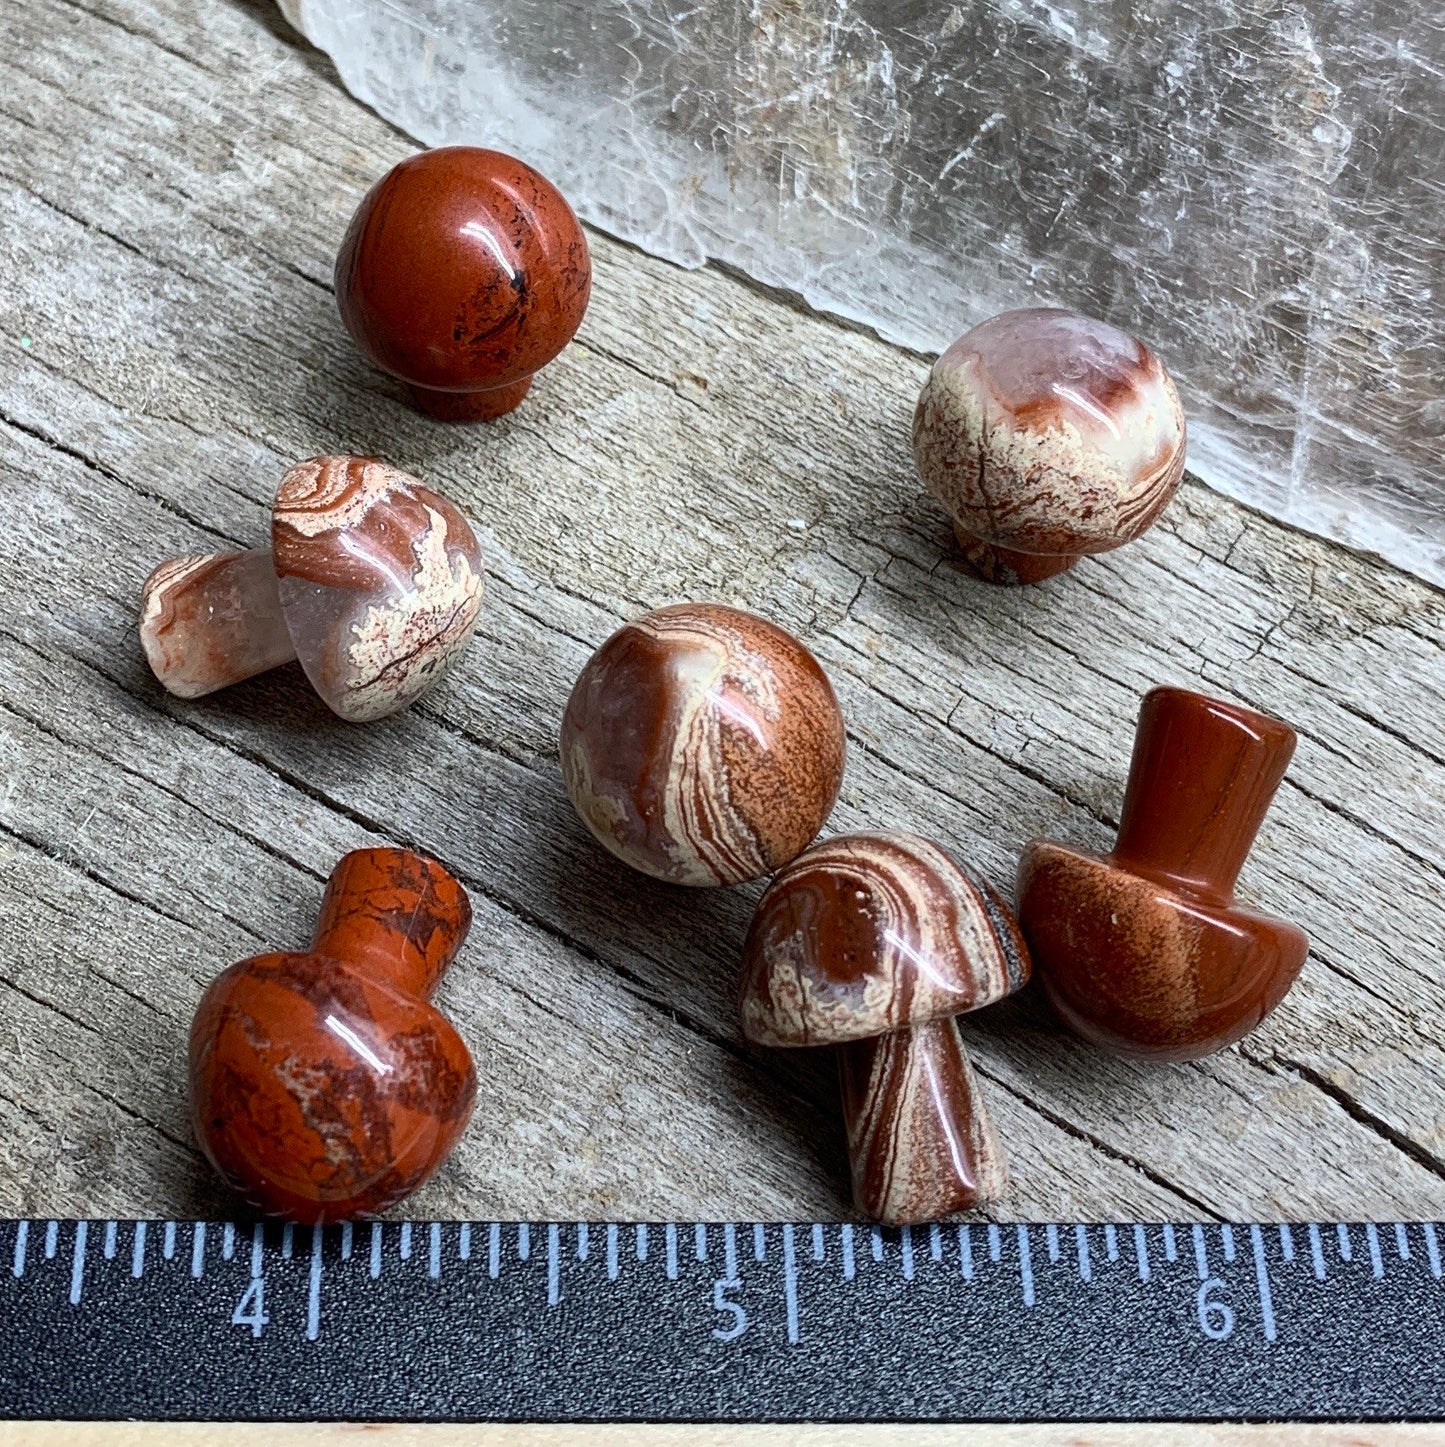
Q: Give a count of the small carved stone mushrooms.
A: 7